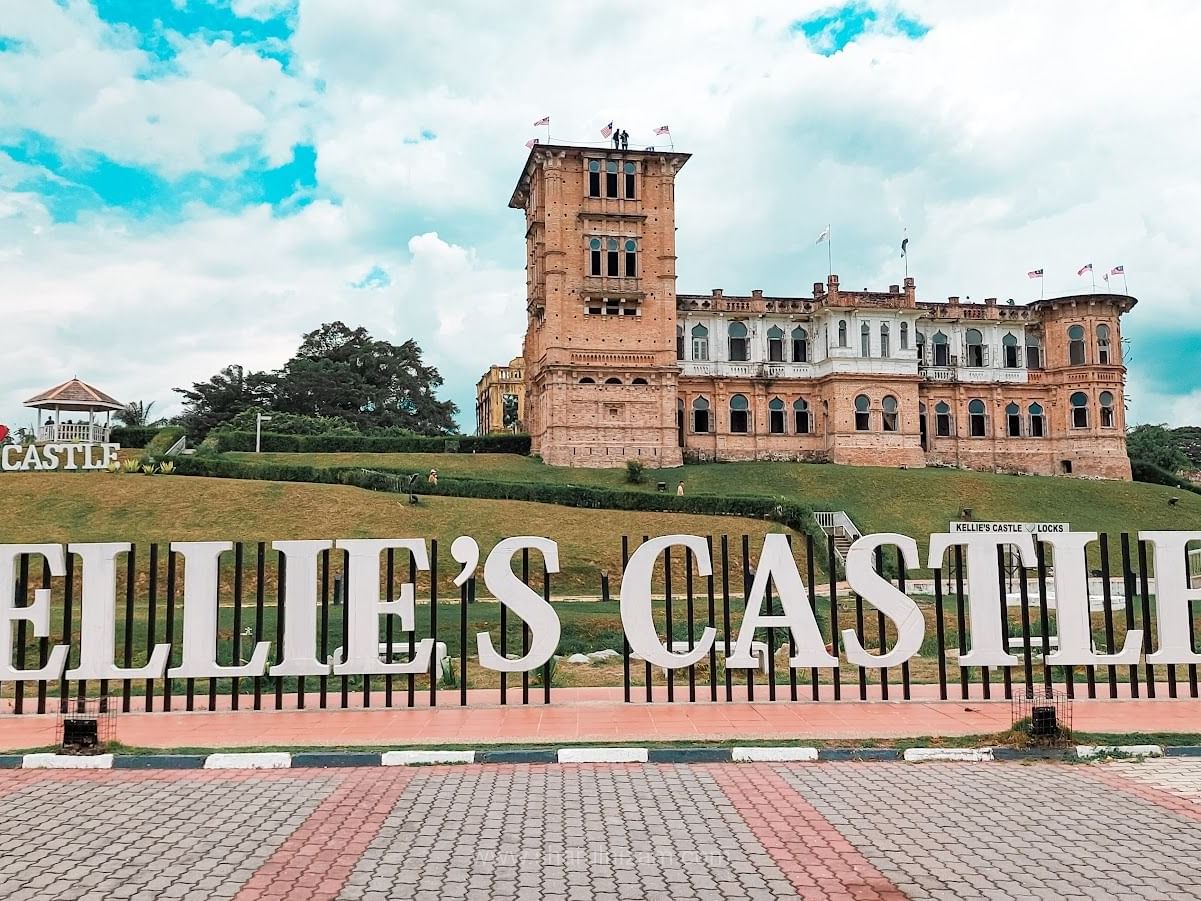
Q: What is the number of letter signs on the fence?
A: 12